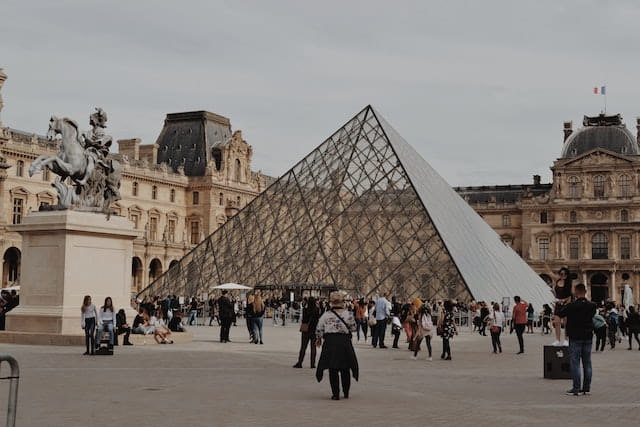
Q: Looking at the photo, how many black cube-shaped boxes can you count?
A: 1